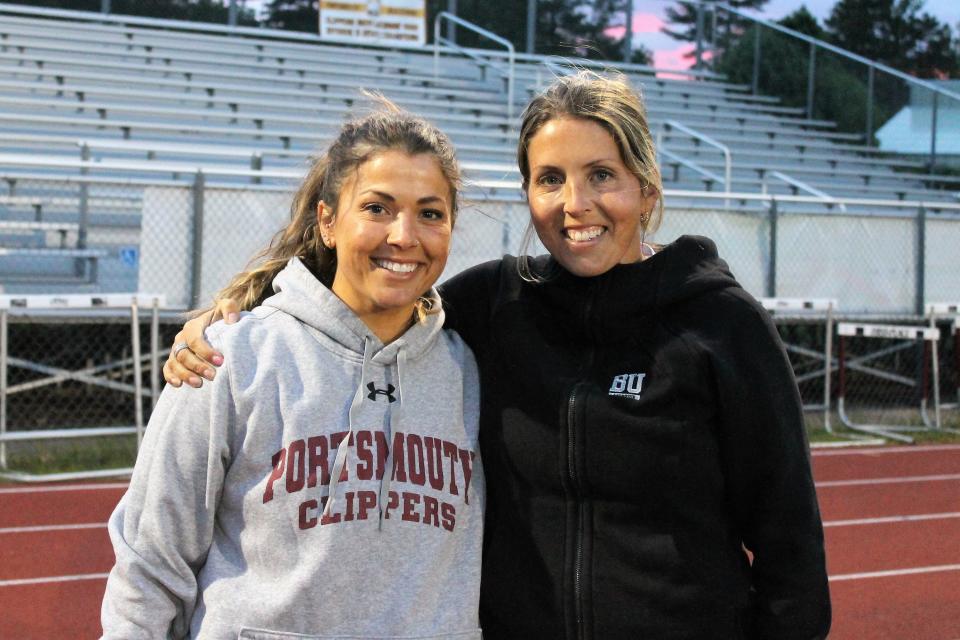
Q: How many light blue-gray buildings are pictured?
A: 1